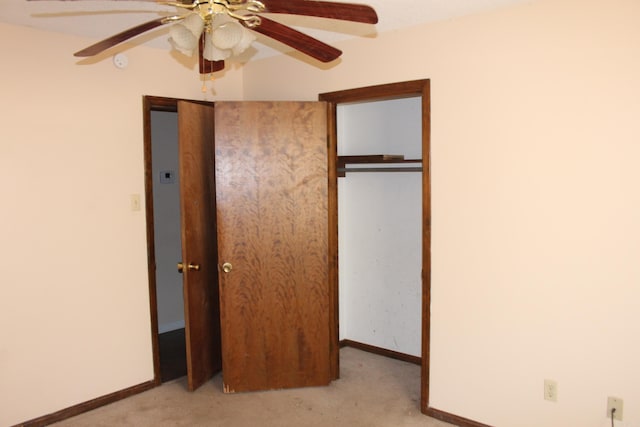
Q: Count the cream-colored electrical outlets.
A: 2